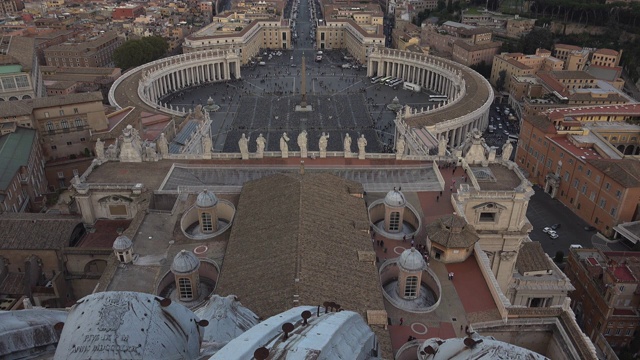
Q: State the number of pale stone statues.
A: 13